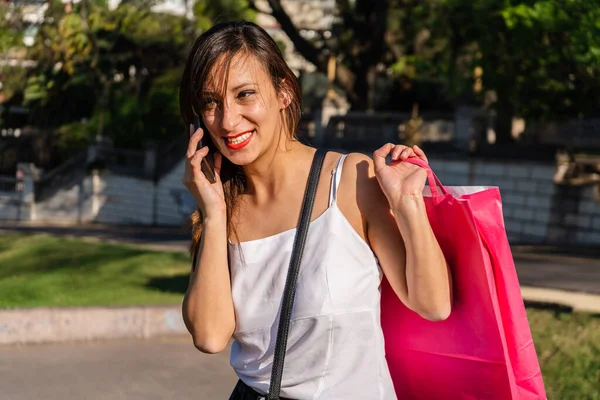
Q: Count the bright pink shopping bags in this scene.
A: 1